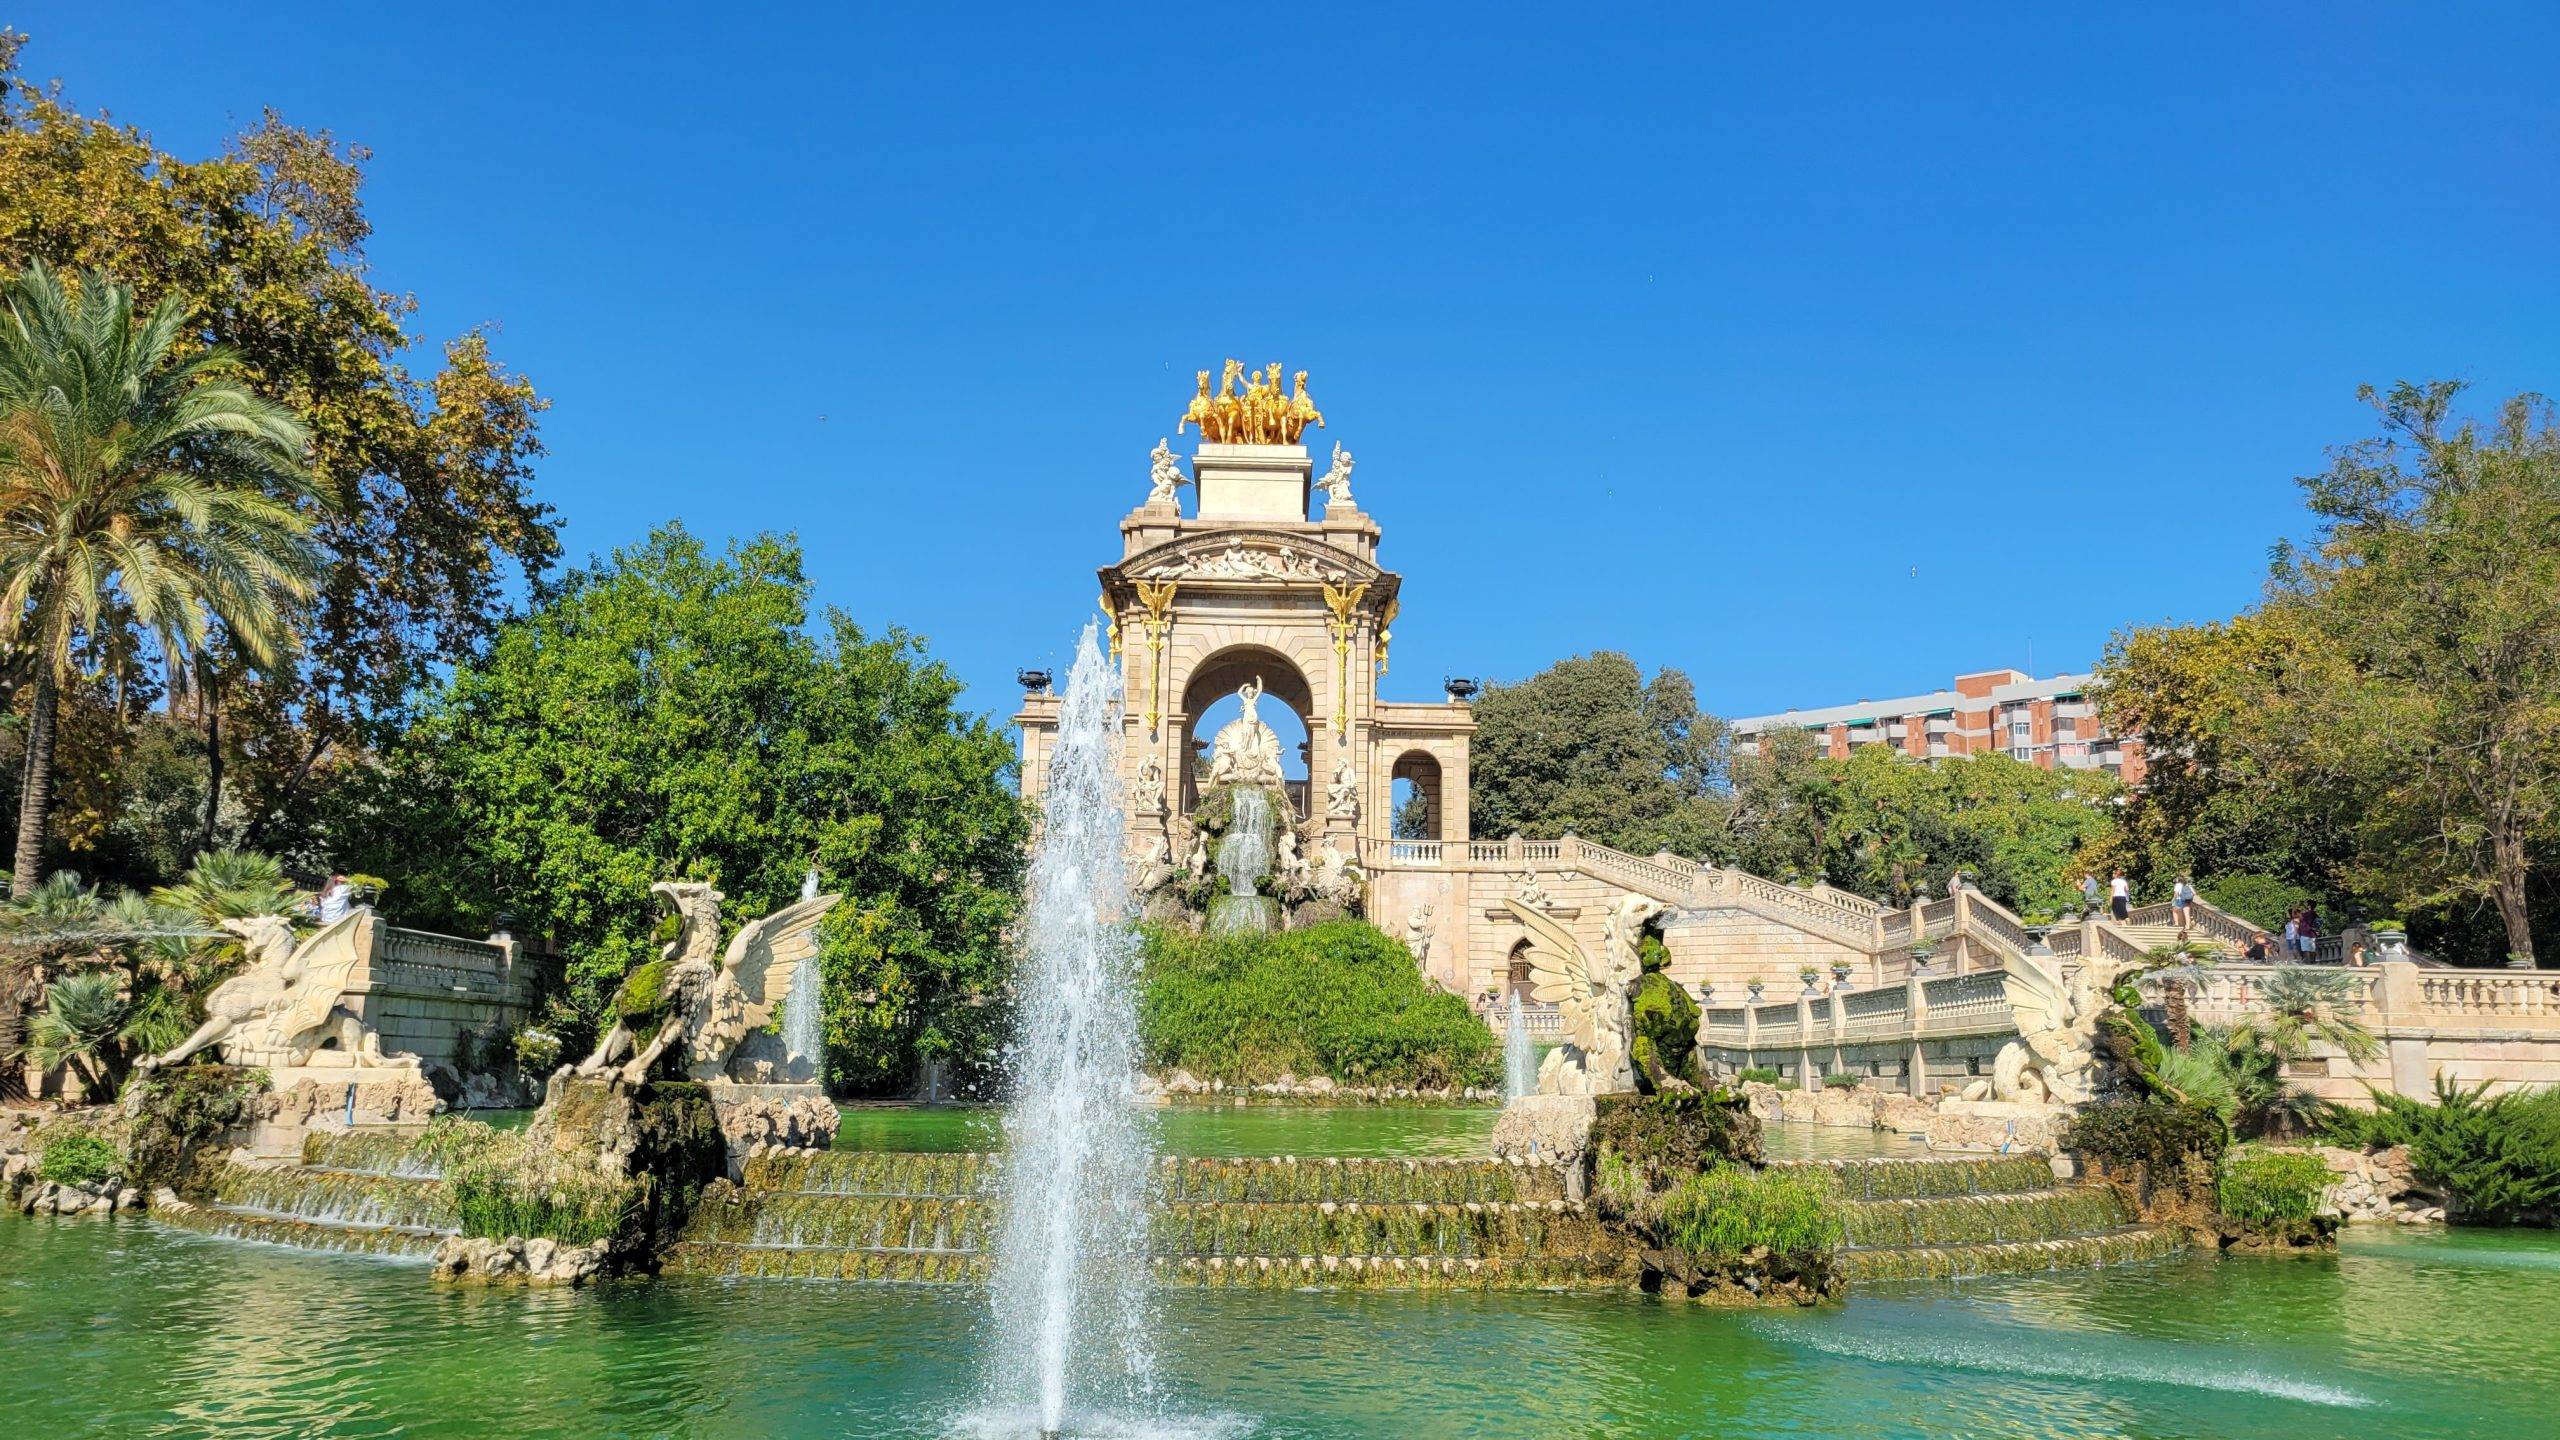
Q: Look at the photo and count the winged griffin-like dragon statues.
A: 4